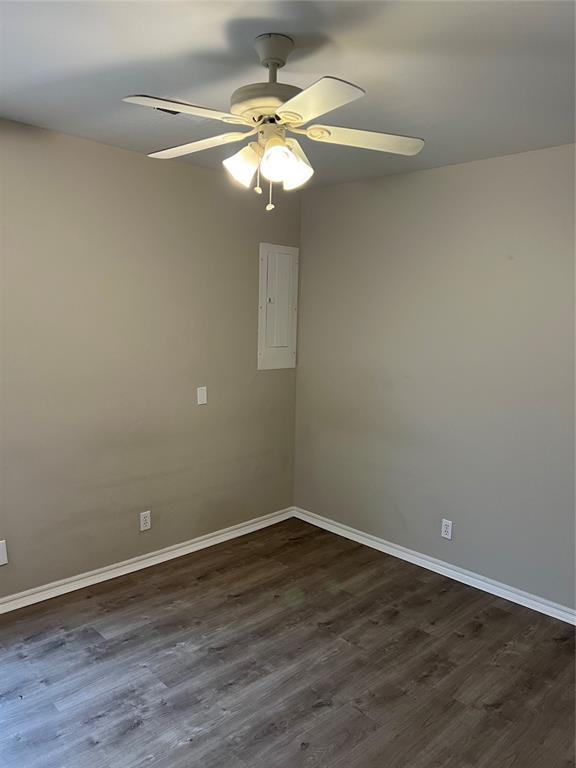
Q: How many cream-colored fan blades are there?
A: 4